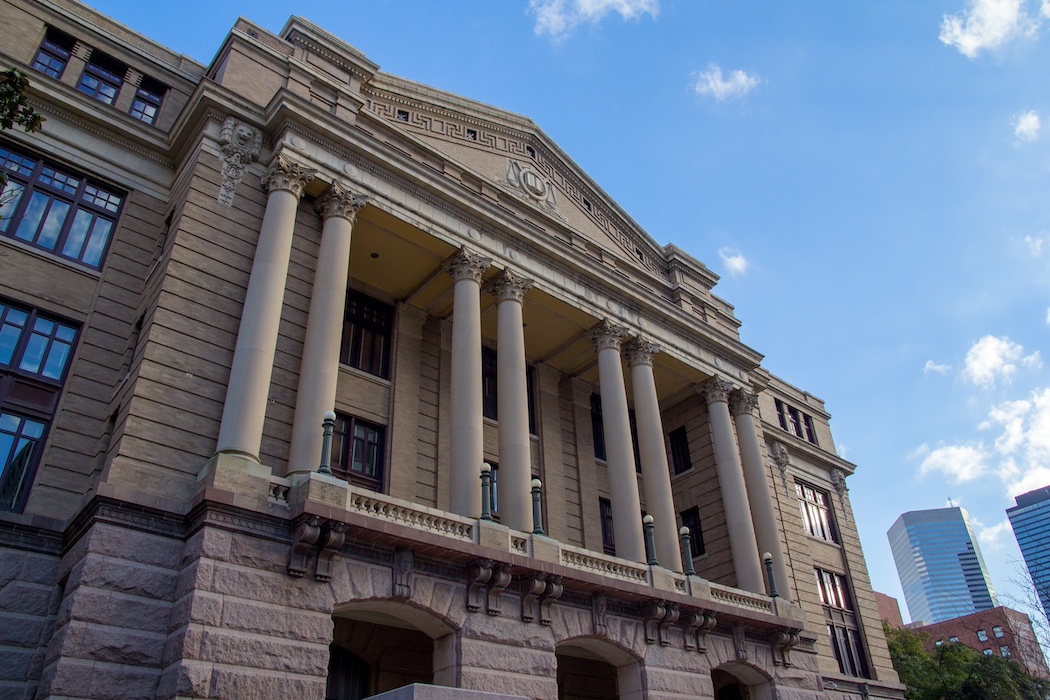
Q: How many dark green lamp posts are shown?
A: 6